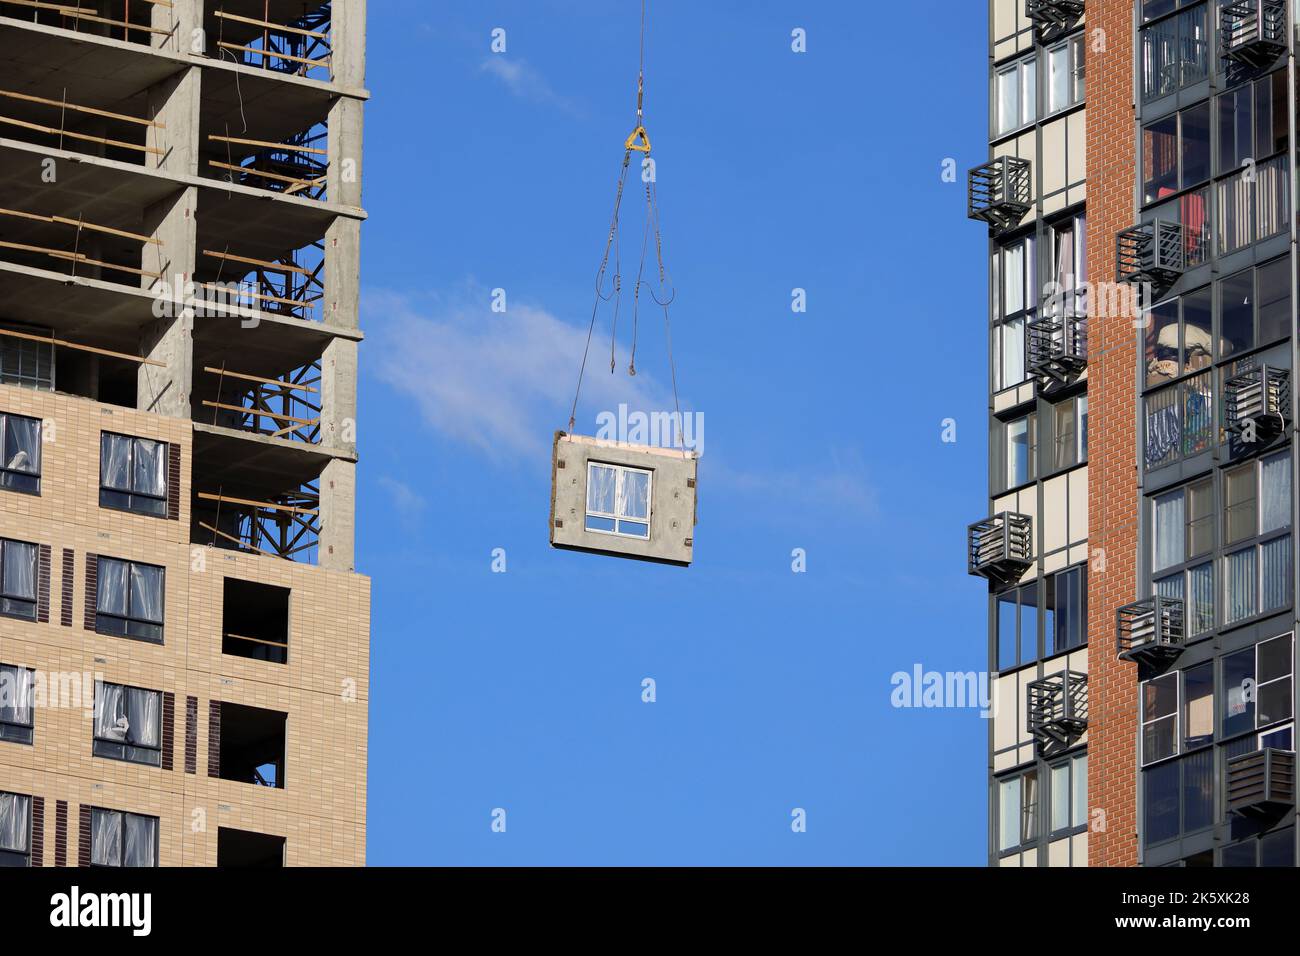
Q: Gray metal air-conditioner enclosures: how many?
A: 10